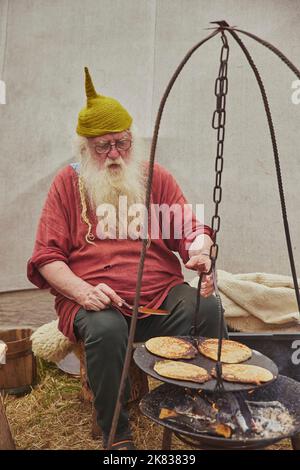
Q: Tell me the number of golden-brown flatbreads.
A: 4